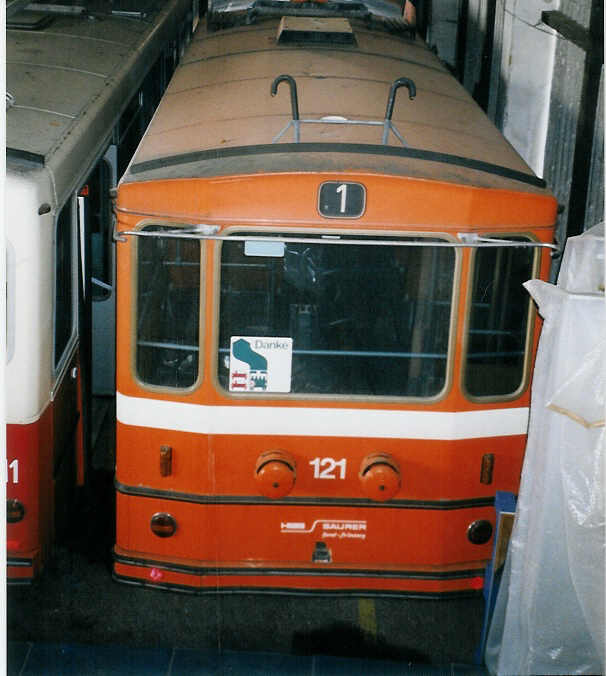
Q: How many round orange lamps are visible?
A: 2